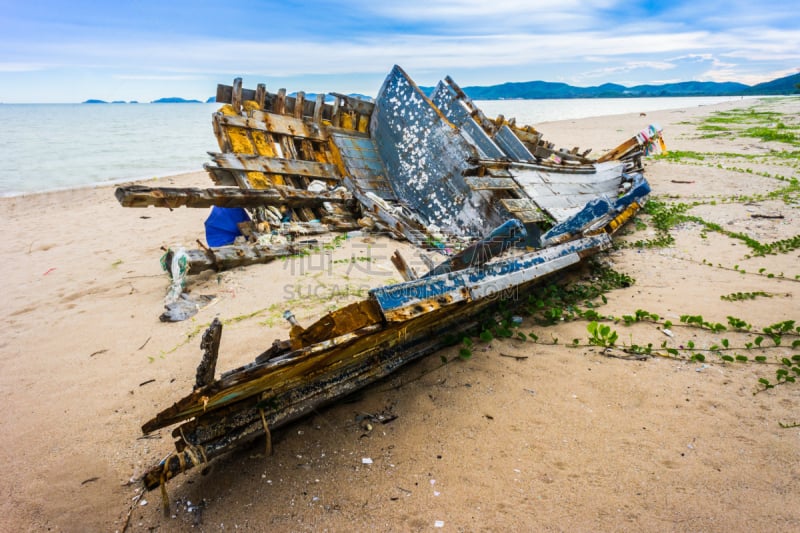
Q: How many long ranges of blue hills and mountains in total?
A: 1